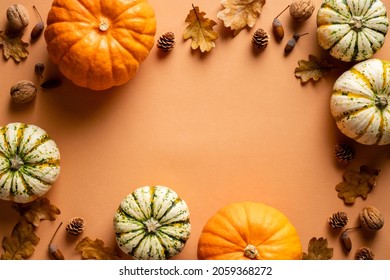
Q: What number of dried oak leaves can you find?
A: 9